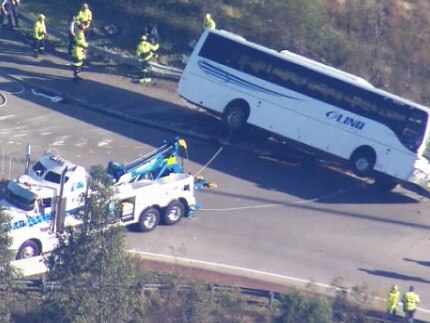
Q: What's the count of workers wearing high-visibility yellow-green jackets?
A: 7